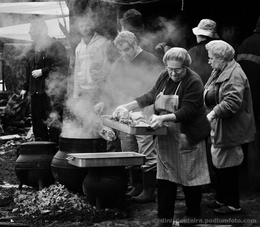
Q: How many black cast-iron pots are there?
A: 3